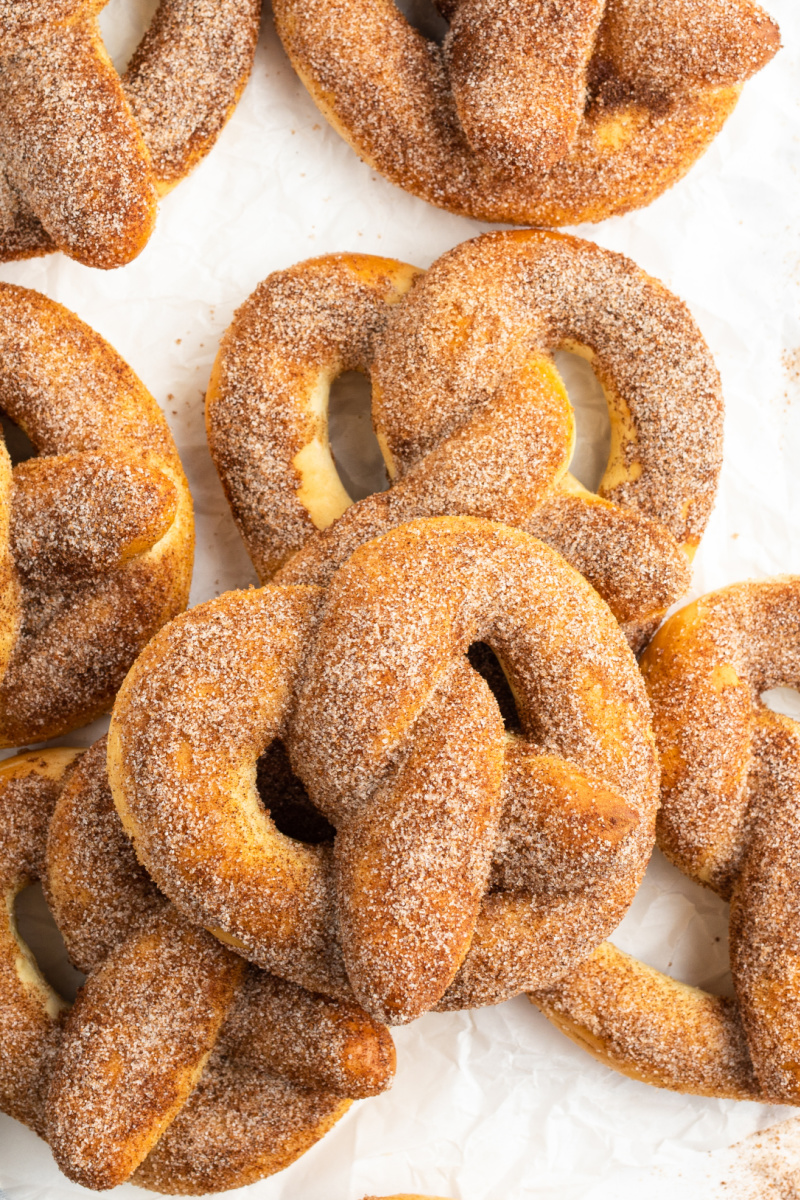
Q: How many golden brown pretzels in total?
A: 7